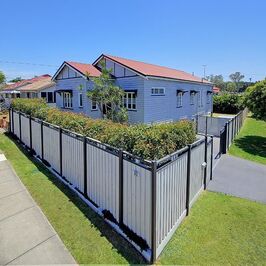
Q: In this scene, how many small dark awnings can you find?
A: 5